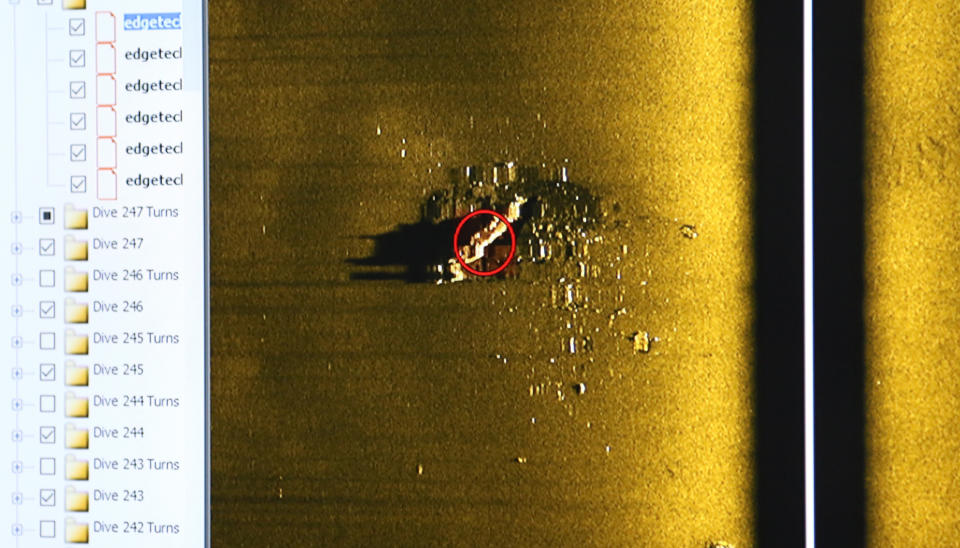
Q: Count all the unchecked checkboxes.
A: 5